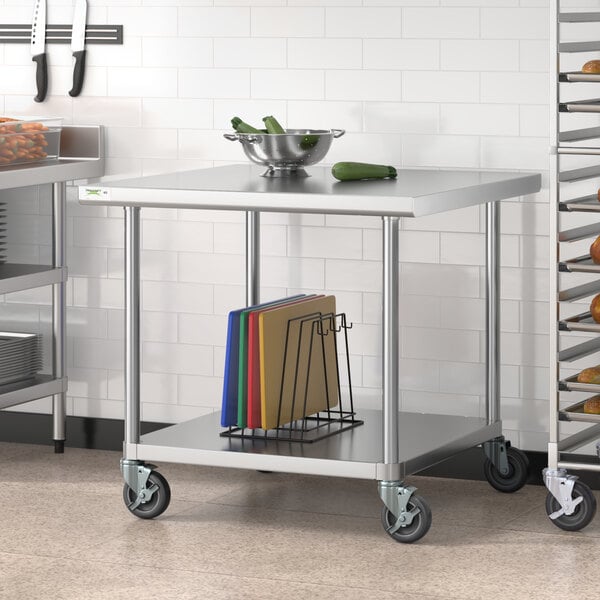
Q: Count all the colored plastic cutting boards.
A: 4